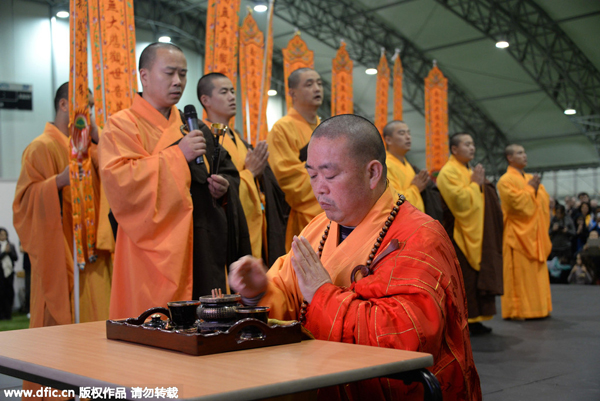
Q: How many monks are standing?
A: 7